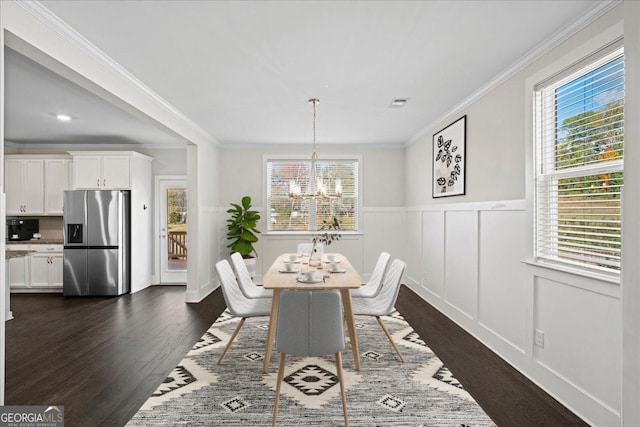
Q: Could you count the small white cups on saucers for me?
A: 5